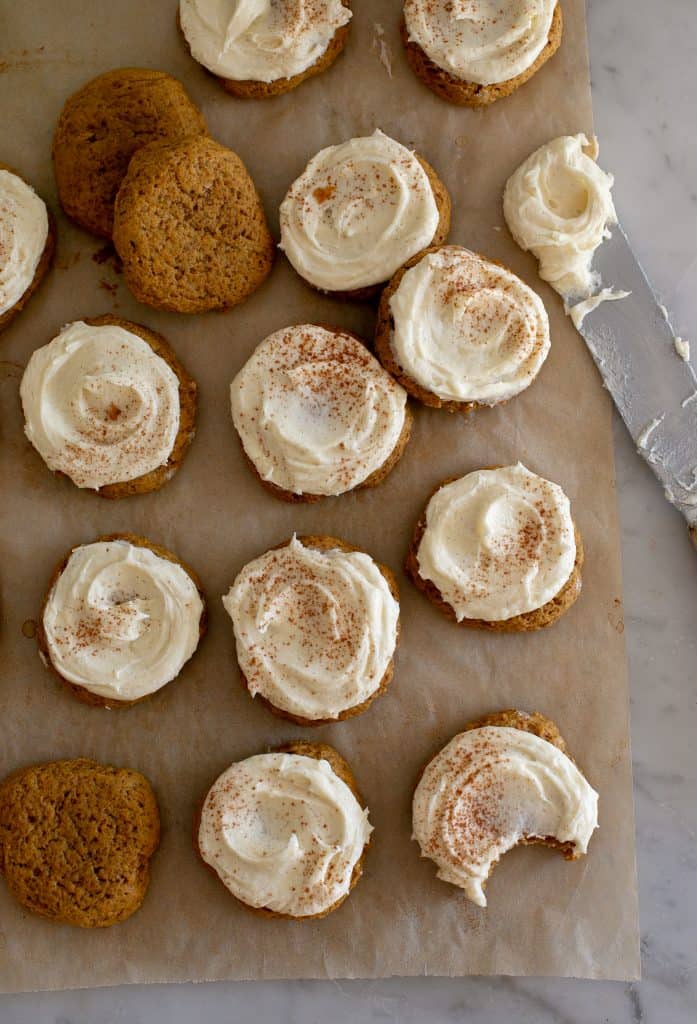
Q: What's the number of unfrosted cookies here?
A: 3